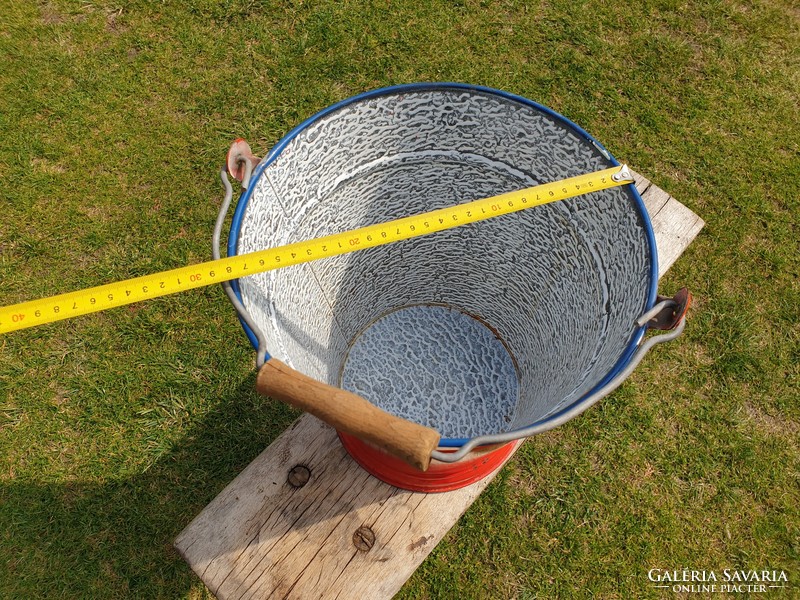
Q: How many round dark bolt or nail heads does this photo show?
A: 2